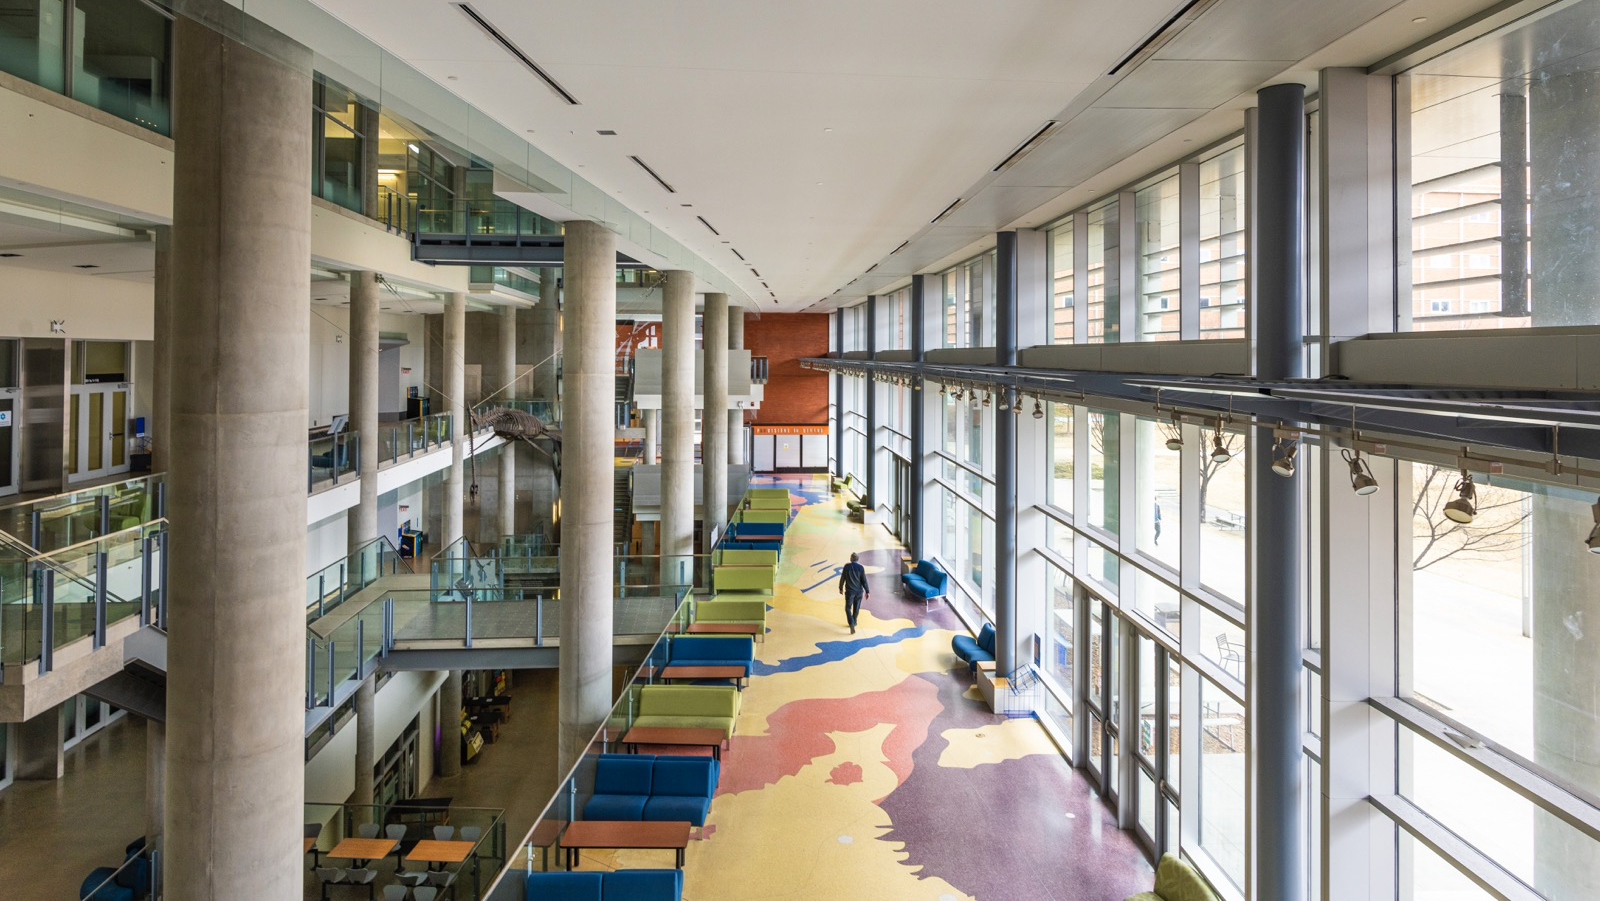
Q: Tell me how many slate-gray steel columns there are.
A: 5